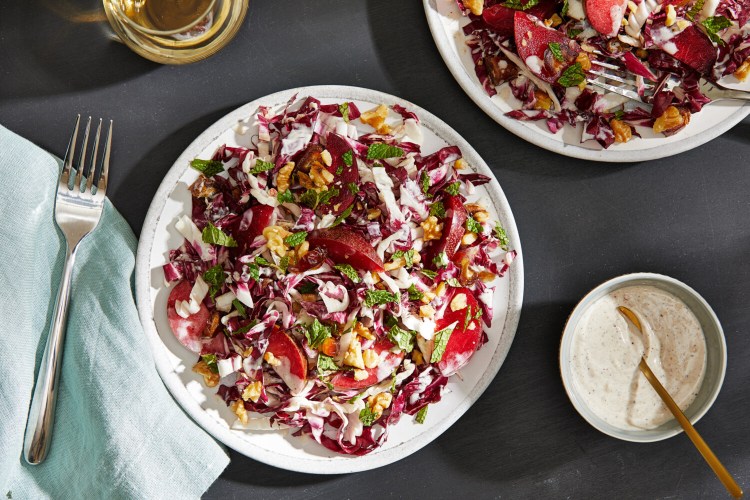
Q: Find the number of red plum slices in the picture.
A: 12